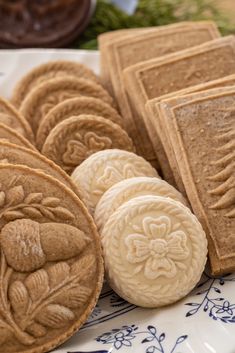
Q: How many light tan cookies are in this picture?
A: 3